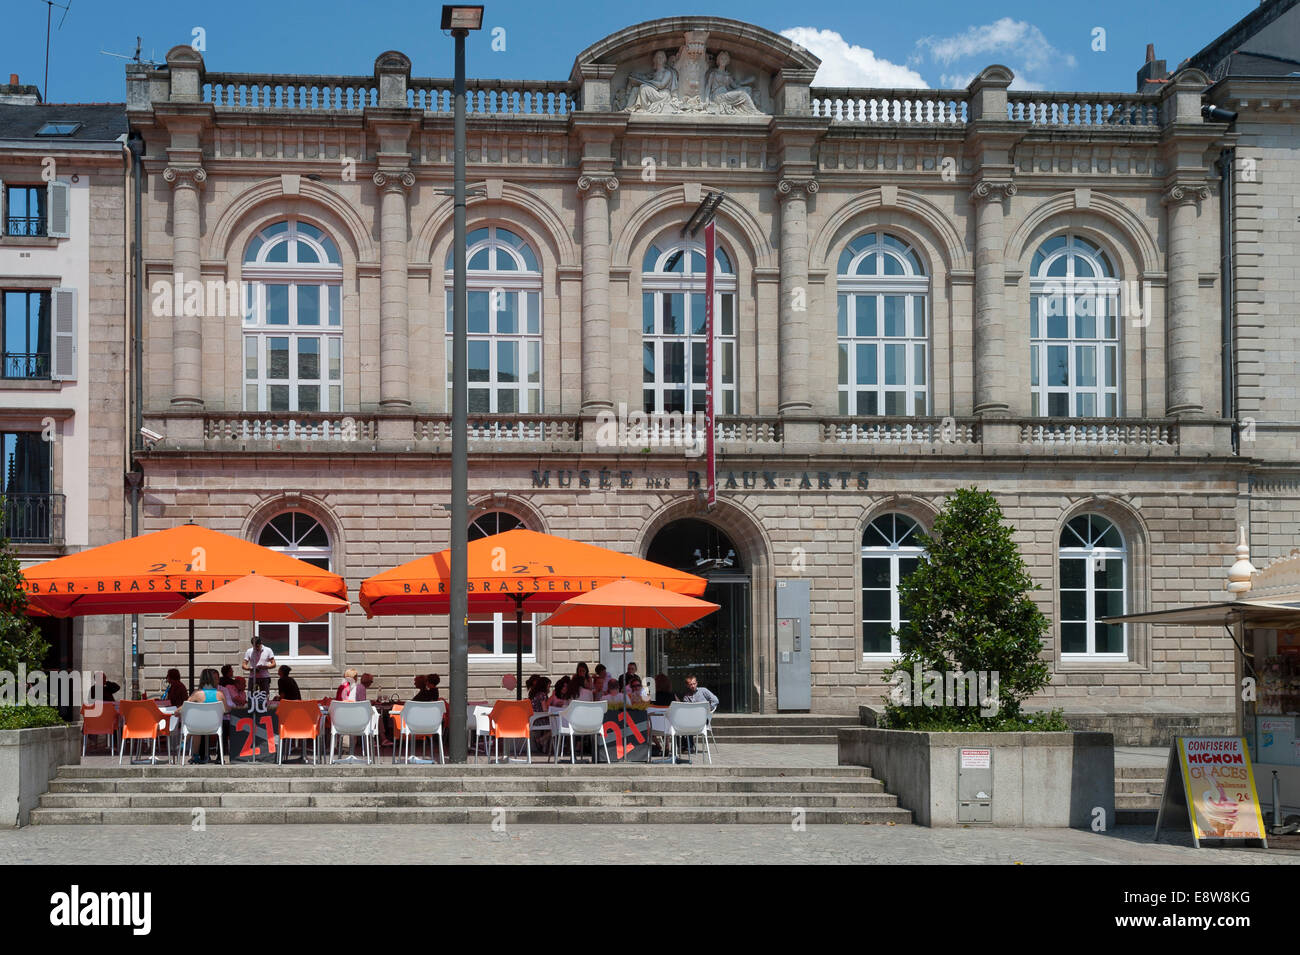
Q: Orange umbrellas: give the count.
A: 4